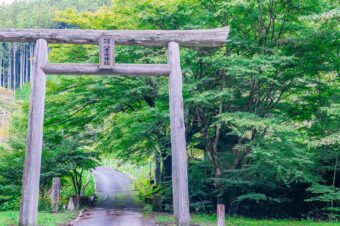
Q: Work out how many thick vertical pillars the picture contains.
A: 2